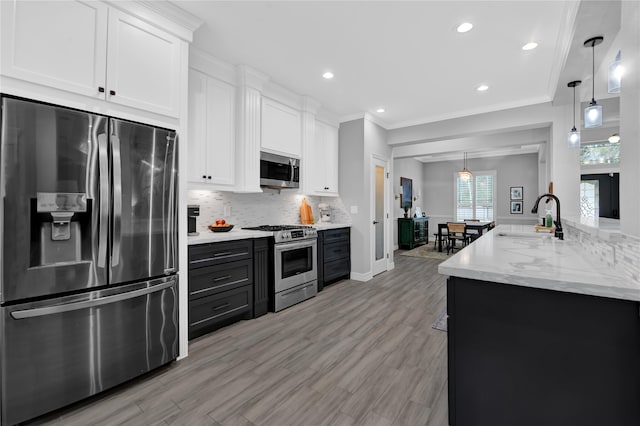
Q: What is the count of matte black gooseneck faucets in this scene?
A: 1